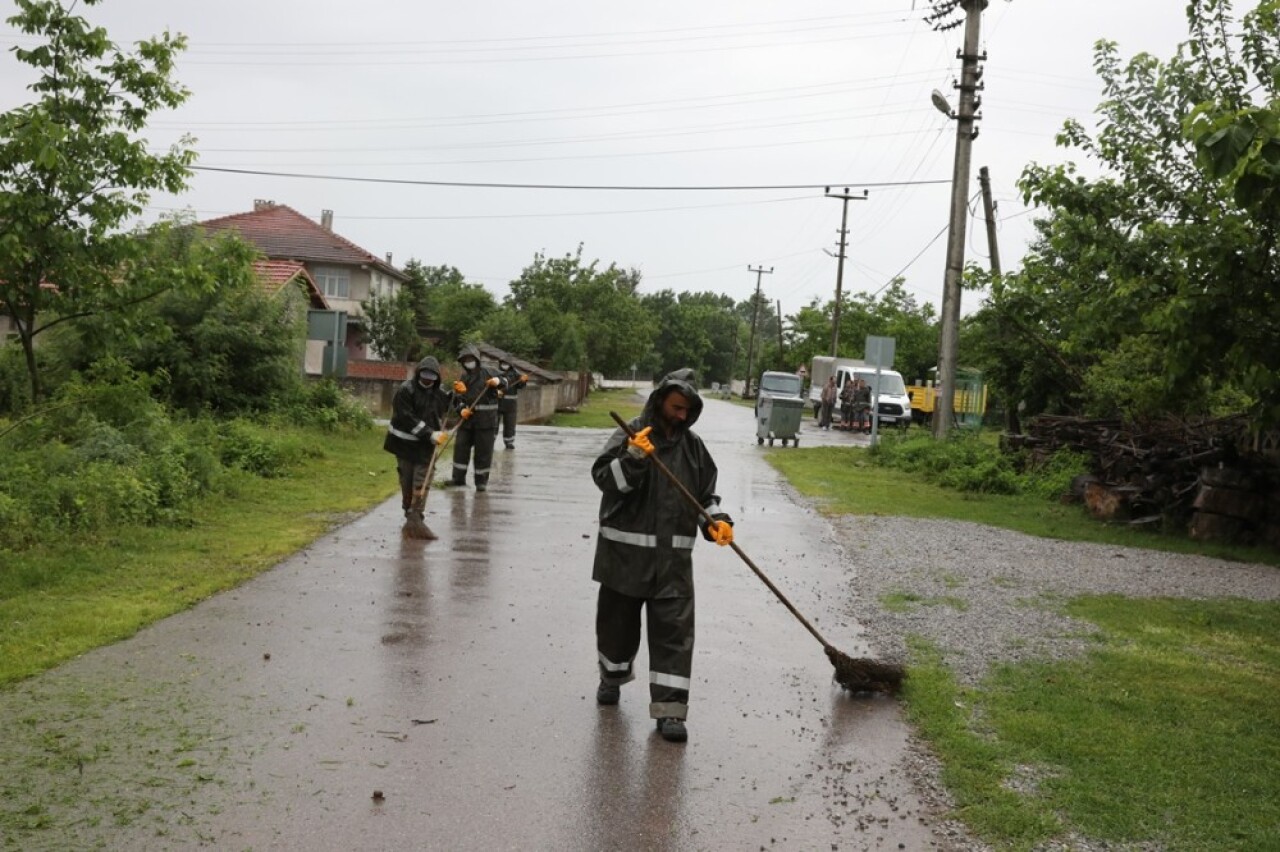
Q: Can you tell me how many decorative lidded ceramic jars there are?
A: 0